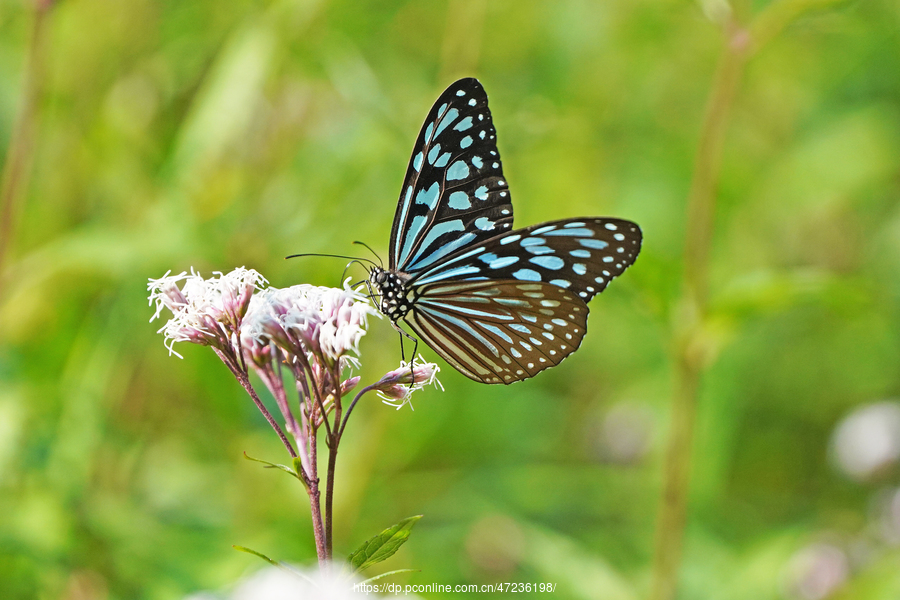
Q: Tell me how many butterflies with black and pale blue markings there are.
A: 1